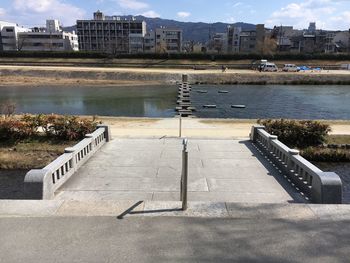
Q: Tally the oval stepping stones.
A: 4